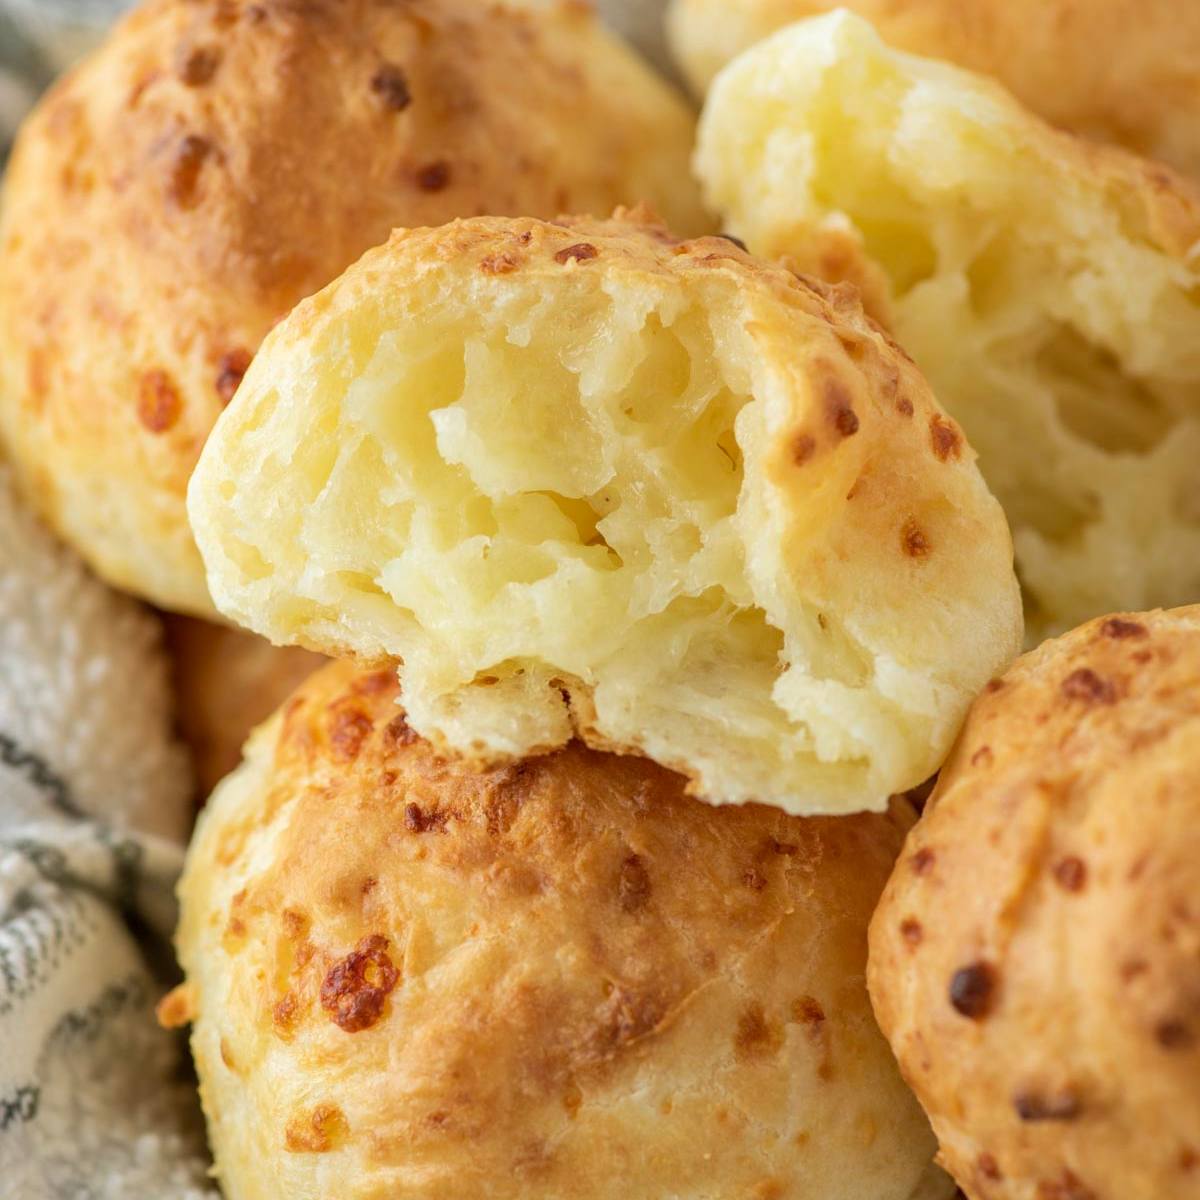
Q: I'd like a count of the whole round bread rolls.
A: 4